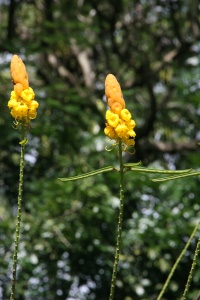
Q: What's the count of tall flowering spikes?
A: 2